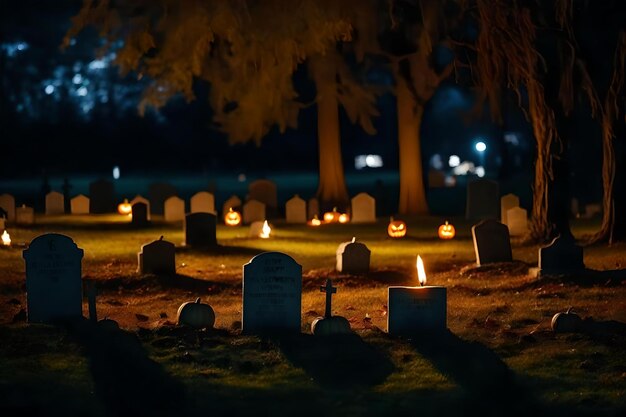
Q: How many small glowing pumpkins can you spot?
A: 7